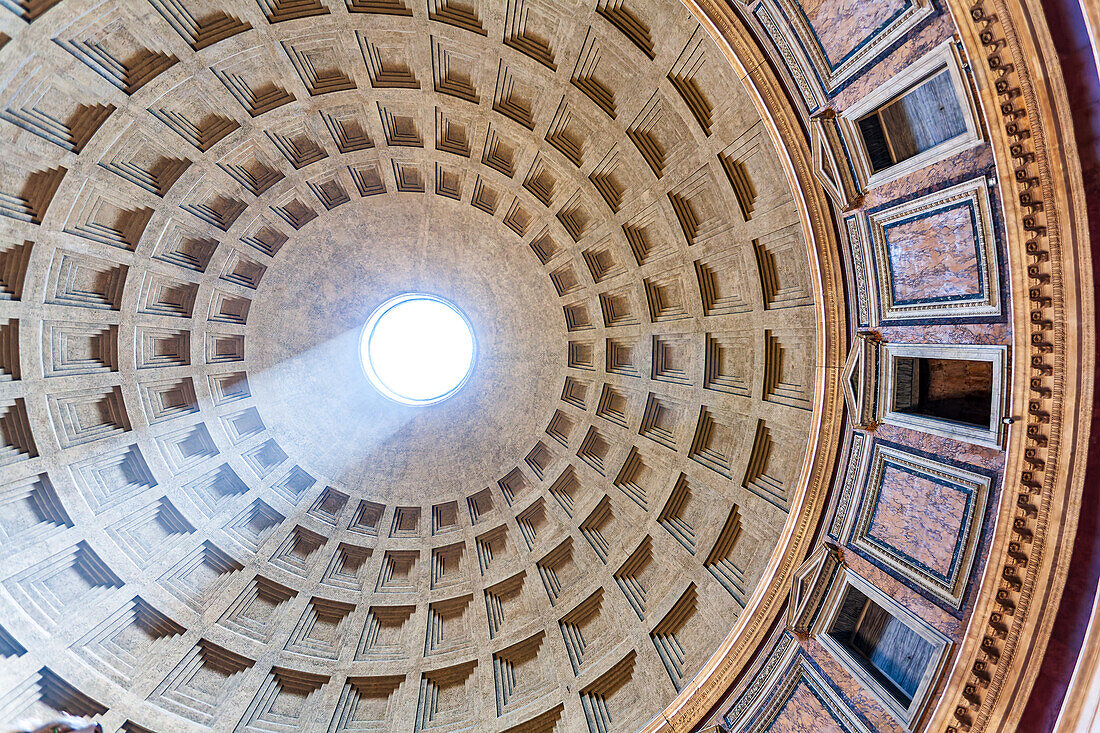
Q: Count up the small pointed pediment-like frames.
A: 3